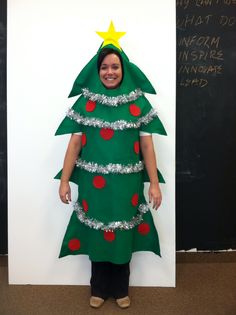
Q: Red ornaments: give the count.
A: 11